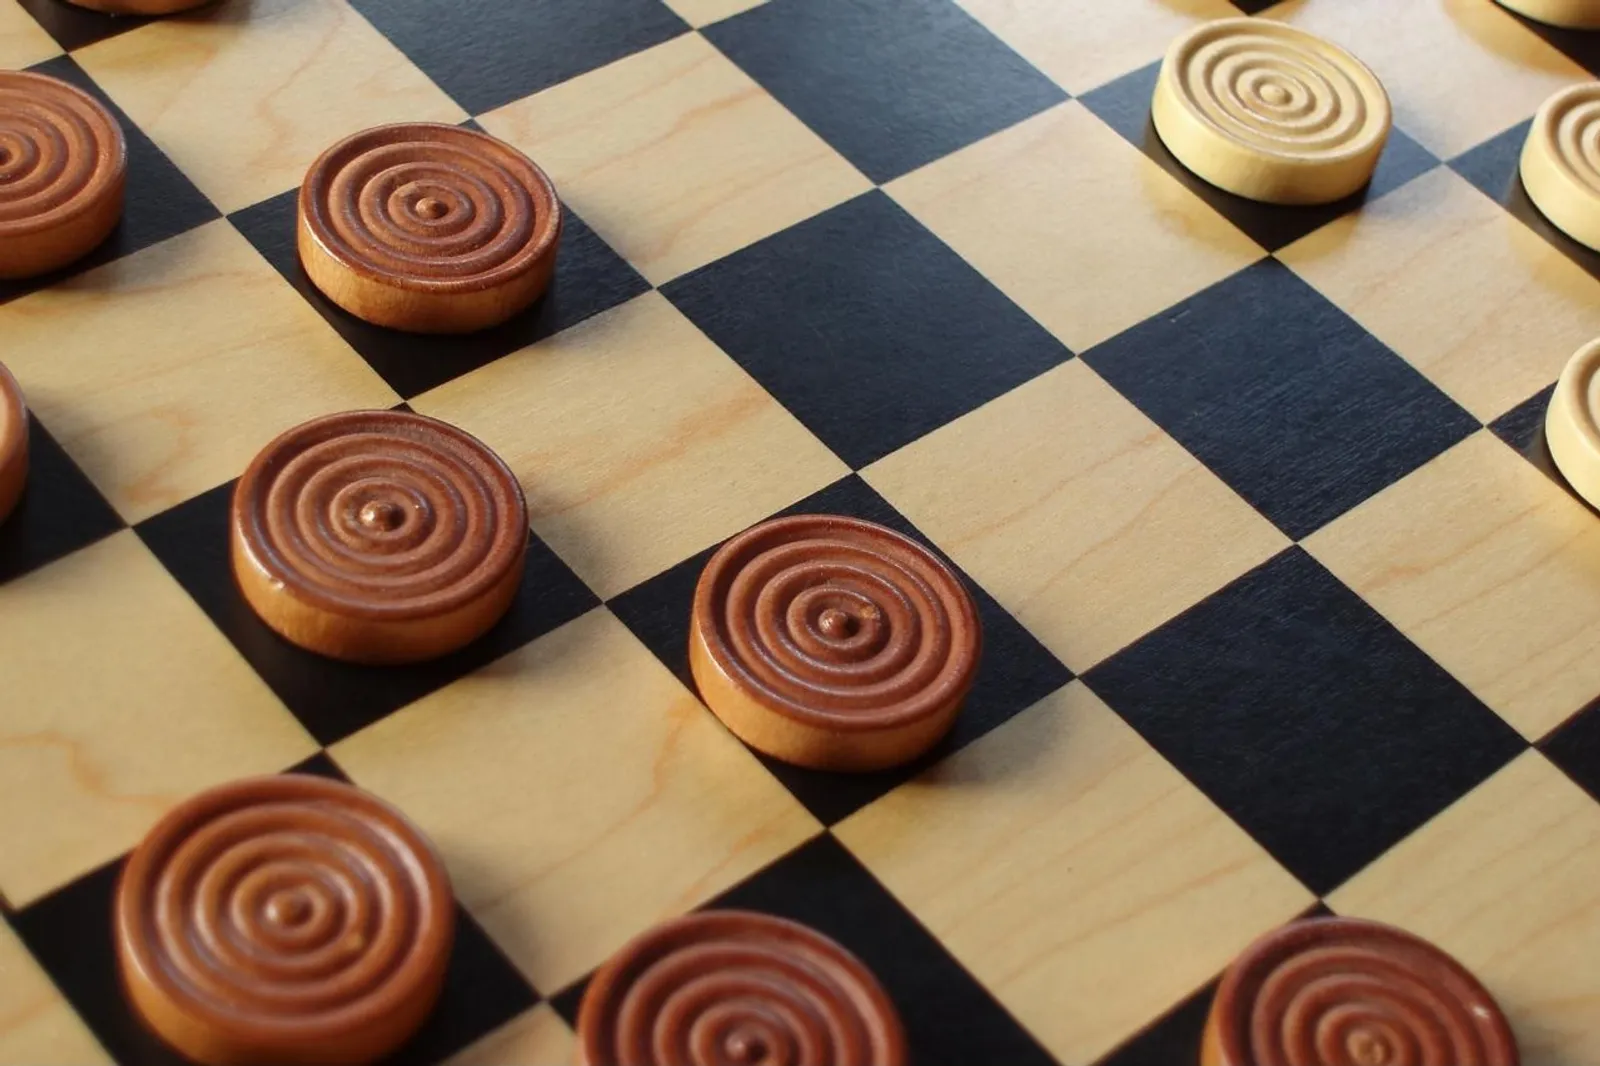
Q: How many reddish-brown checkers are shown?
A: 9